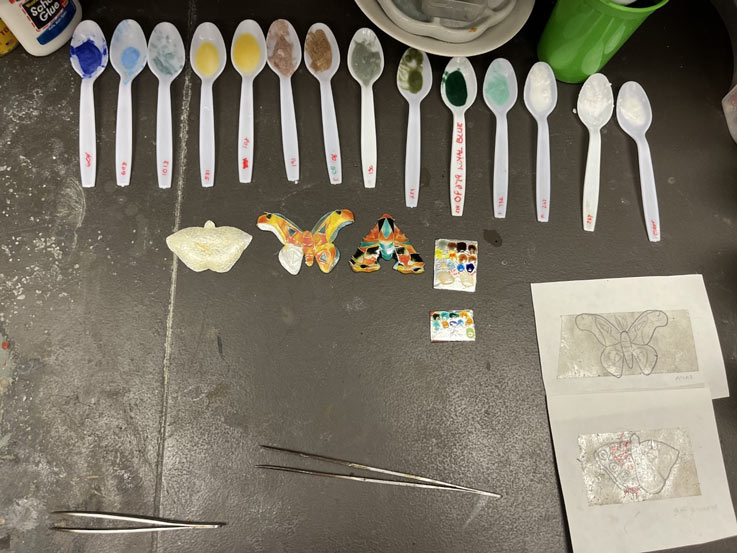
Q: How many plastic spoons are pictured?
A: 14